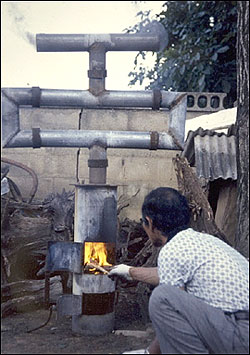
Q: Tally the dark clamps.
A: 6